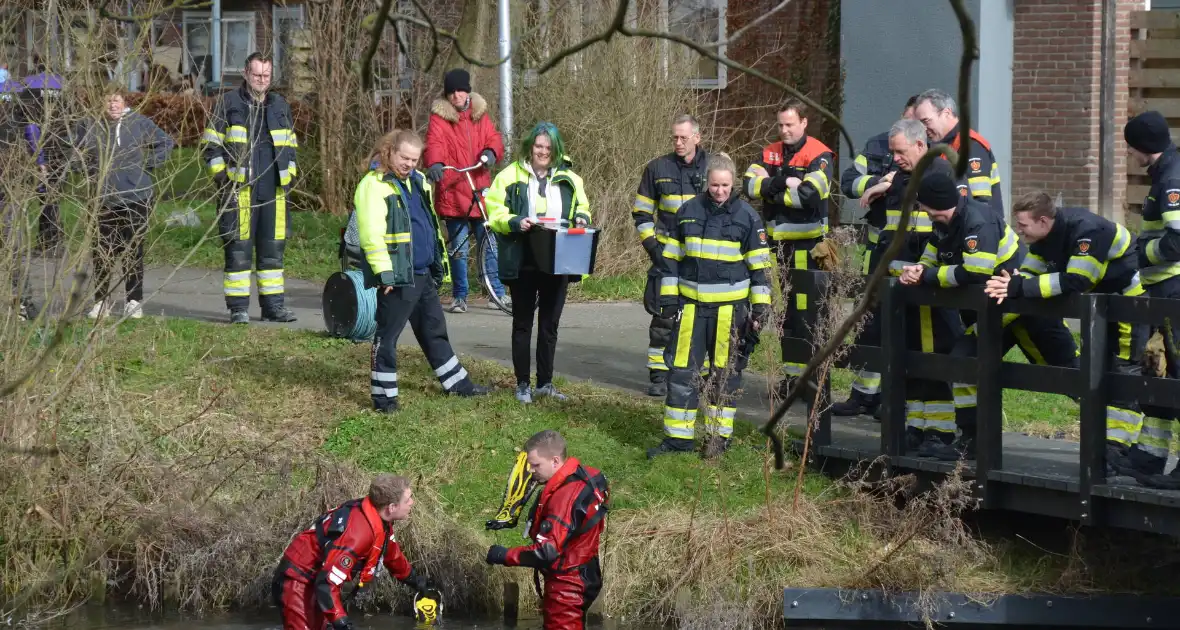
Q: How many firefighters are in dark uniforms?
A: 10